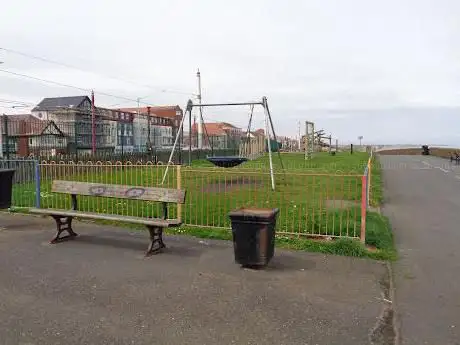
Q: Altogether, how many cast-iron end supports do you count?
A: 2